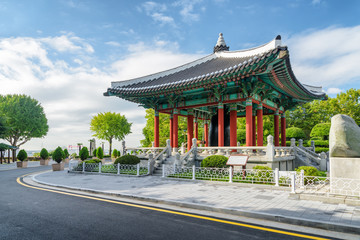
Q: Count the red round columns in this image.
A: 13